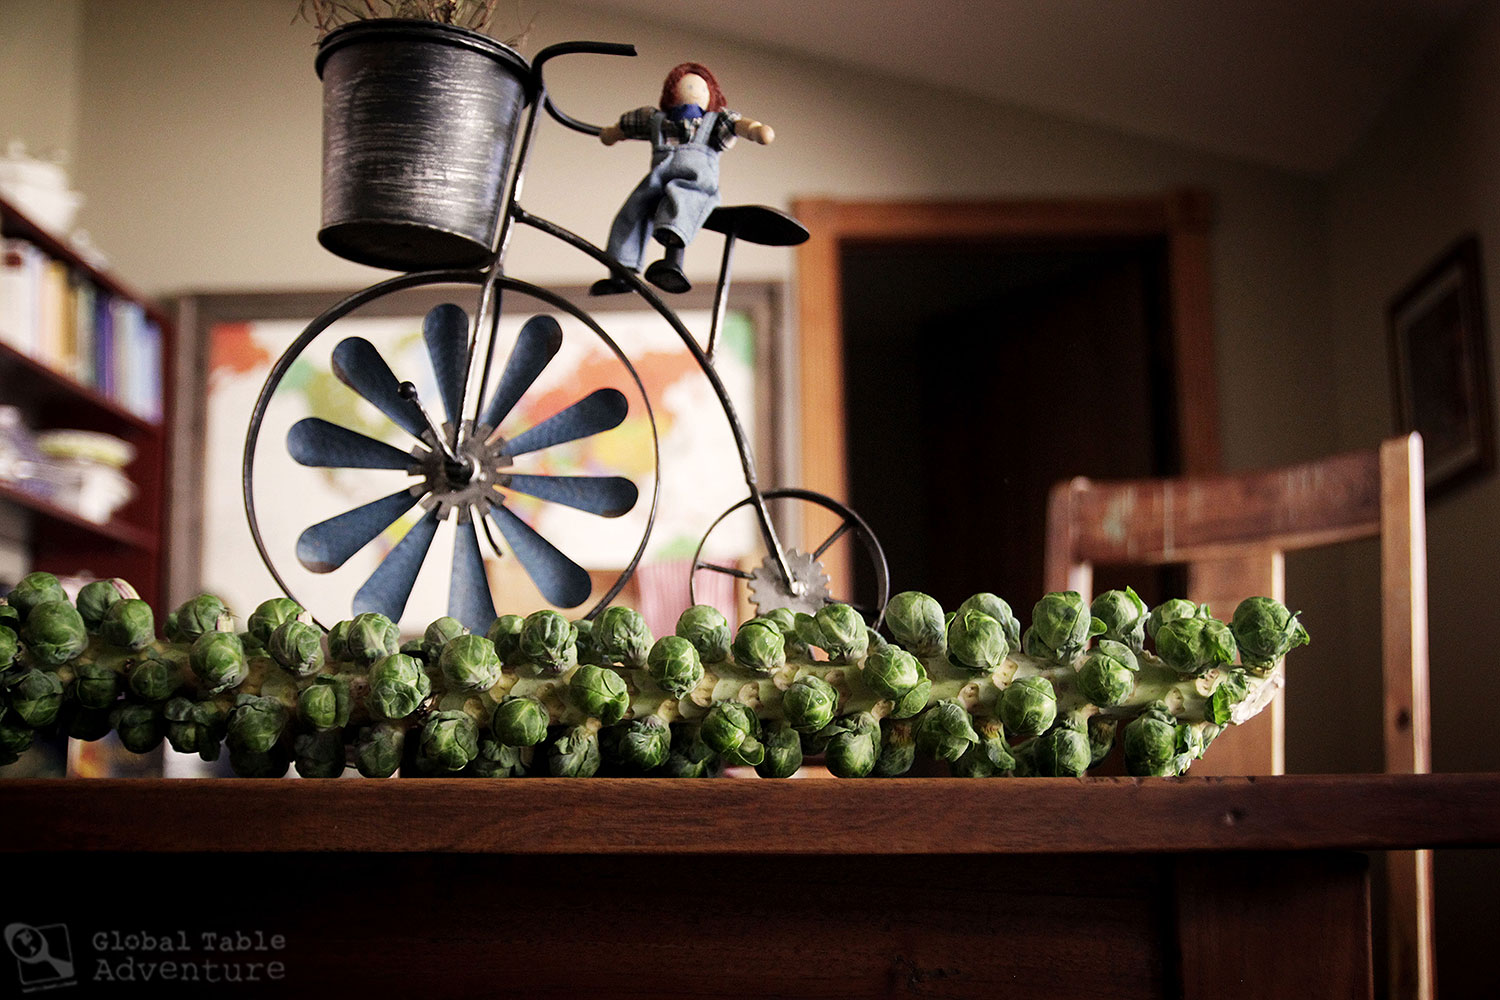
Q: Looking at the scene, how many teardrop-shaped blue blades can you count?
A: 10